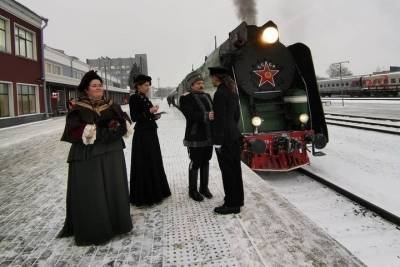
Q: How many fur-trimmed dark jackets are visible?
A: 1